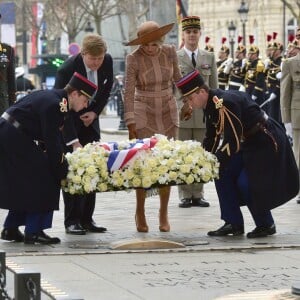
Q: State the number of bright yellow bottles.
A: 0